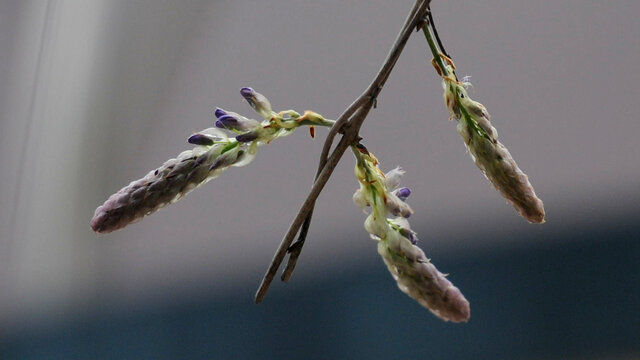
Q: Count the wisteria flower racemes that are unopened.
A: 3